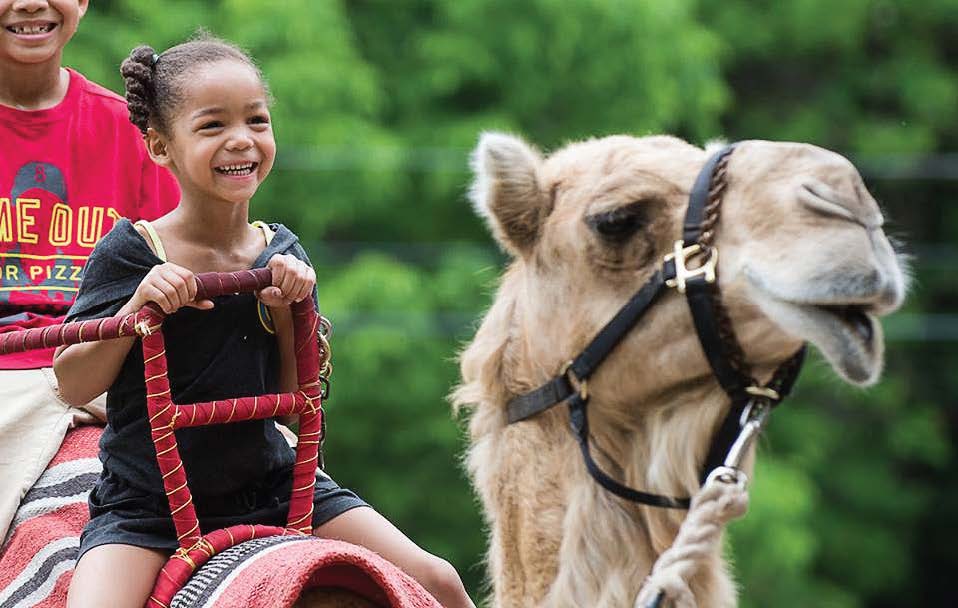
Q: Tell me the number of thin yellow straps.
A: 2